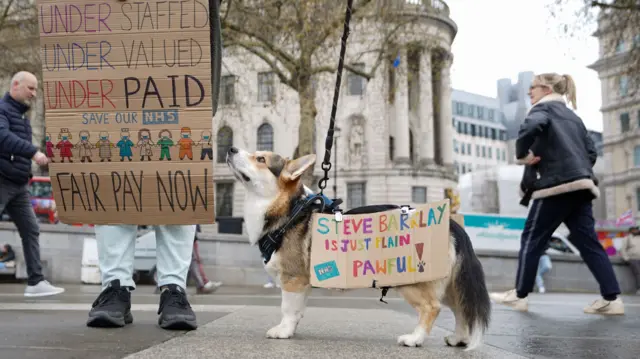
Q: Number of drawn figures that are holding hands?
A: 9